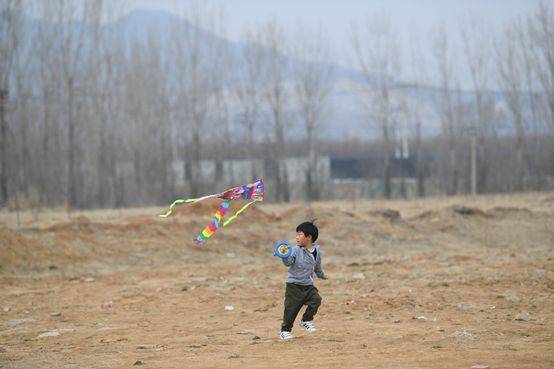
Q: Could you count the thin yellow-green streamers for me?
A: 2